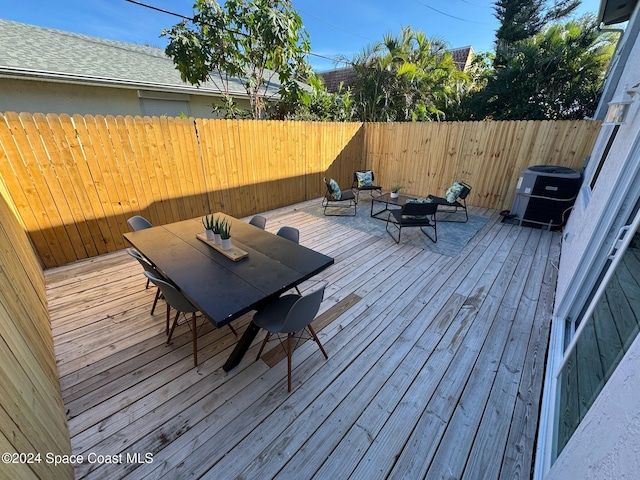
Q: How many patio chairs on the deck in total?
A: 10